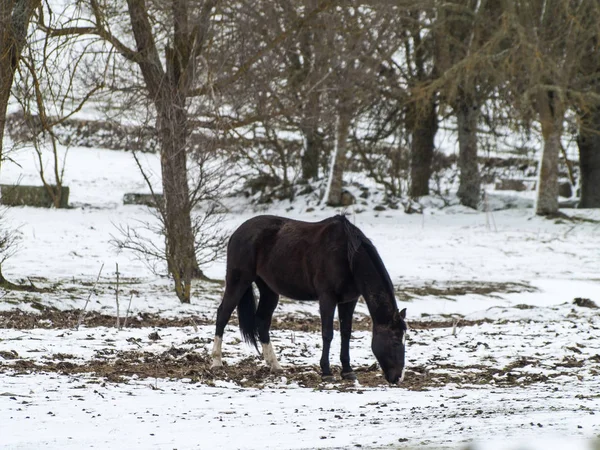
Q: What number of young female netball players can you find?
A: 0